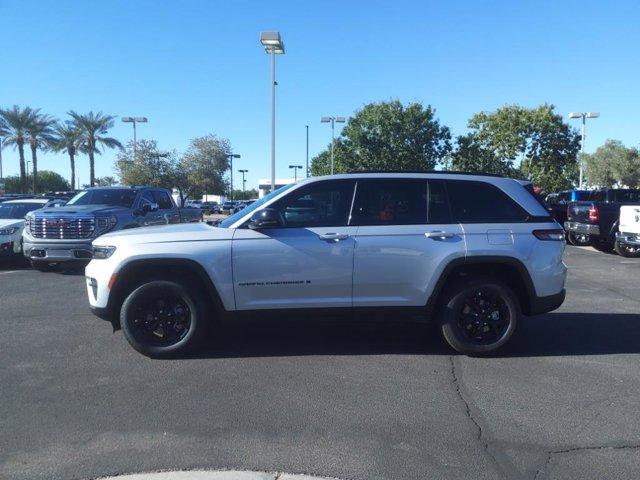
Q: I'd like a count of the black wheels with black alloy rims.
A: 2